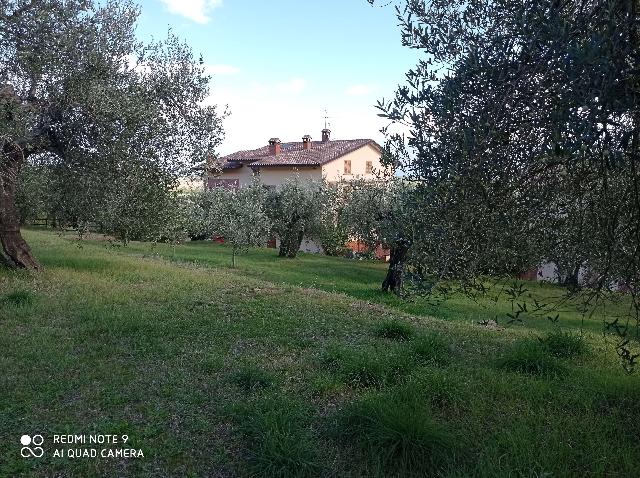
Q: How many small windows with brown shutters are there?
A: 2